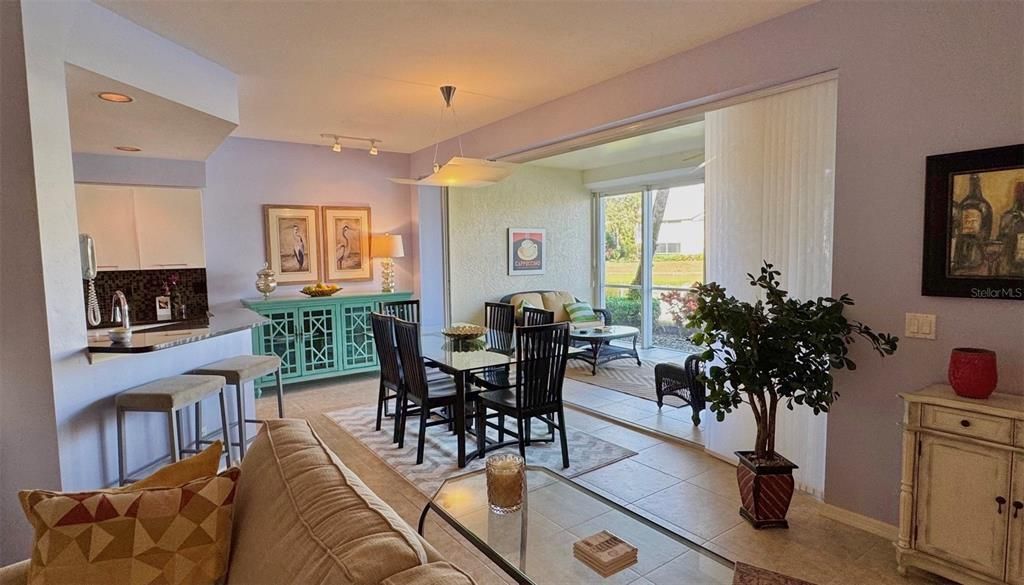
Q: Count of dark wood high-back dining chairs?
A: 6